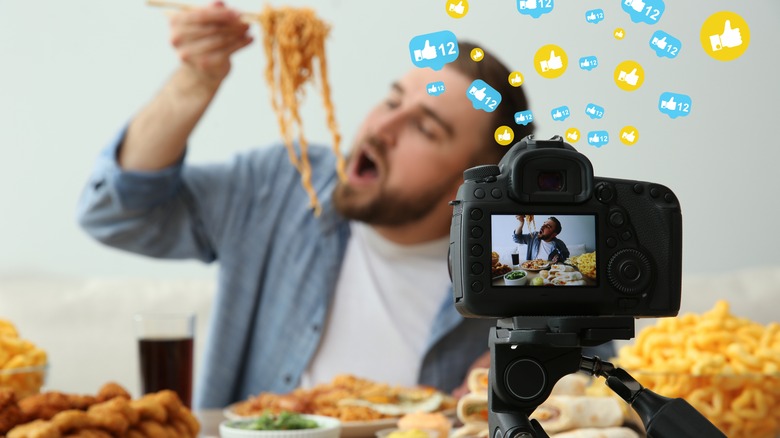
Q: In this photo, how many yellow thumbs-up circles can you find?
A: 10